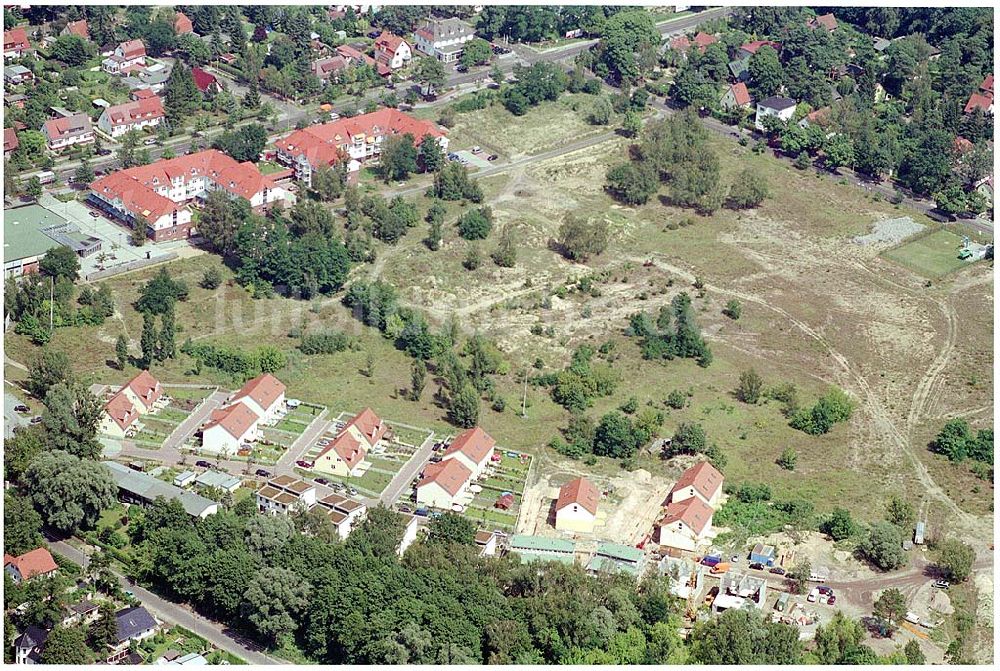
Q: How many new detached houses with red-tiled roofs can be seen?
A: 11